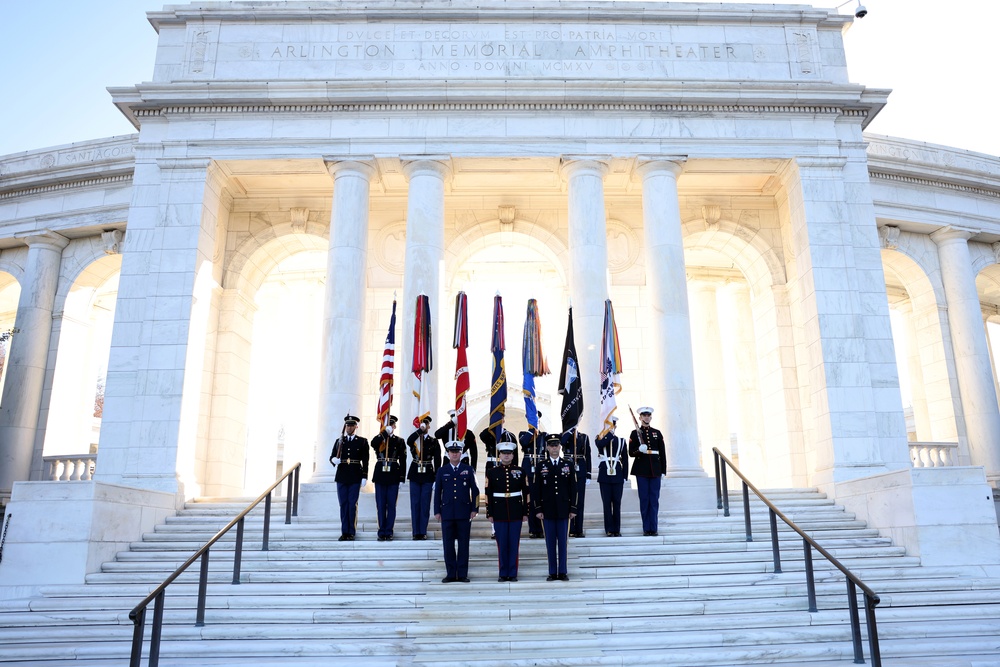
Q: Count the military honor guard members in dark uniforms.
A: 12